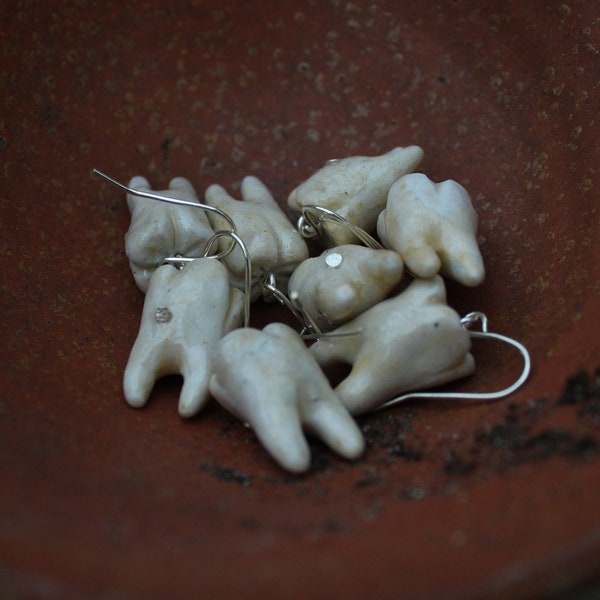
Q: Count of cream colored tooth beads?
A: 8